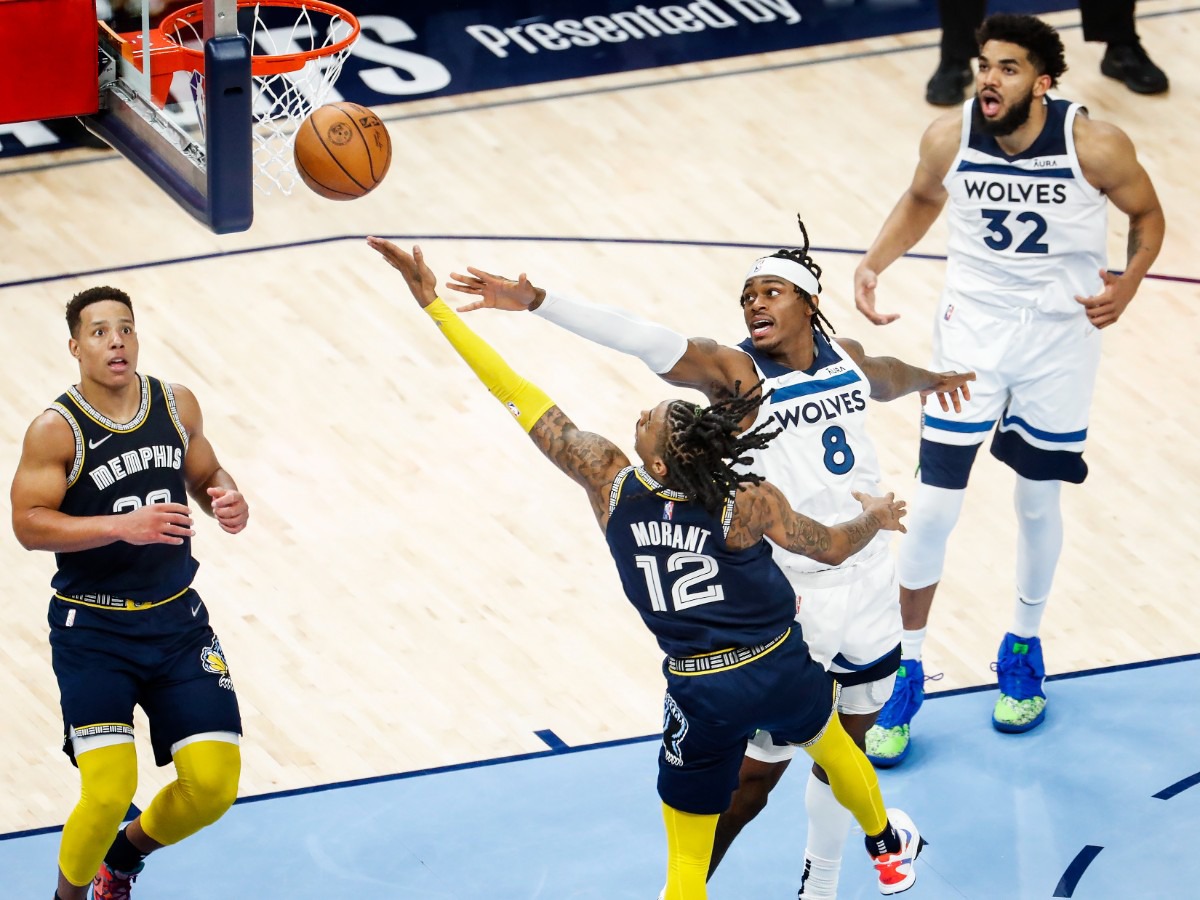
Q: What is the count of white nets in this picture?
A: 1